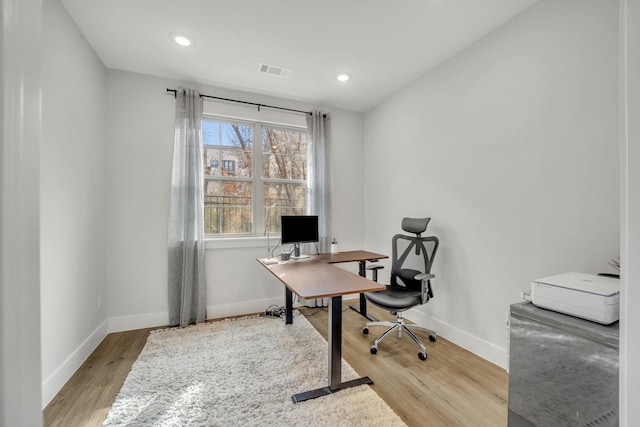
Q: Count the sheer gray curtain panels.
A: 2